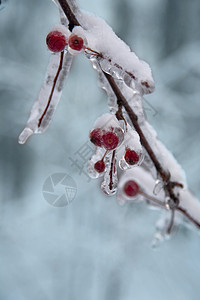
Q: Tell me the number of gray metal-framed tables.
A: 0